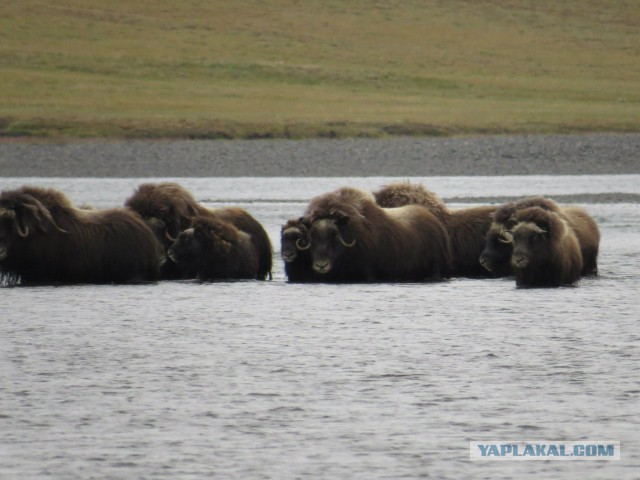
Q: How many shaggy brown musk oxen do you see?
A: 8